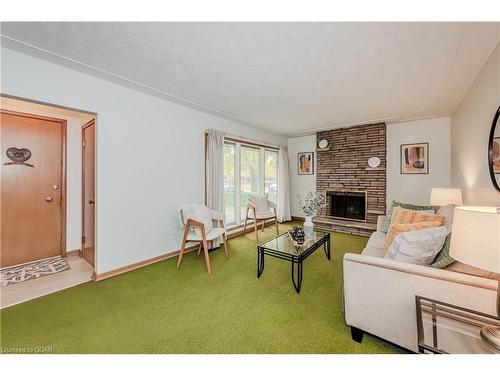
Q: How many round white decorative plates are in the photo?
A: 2